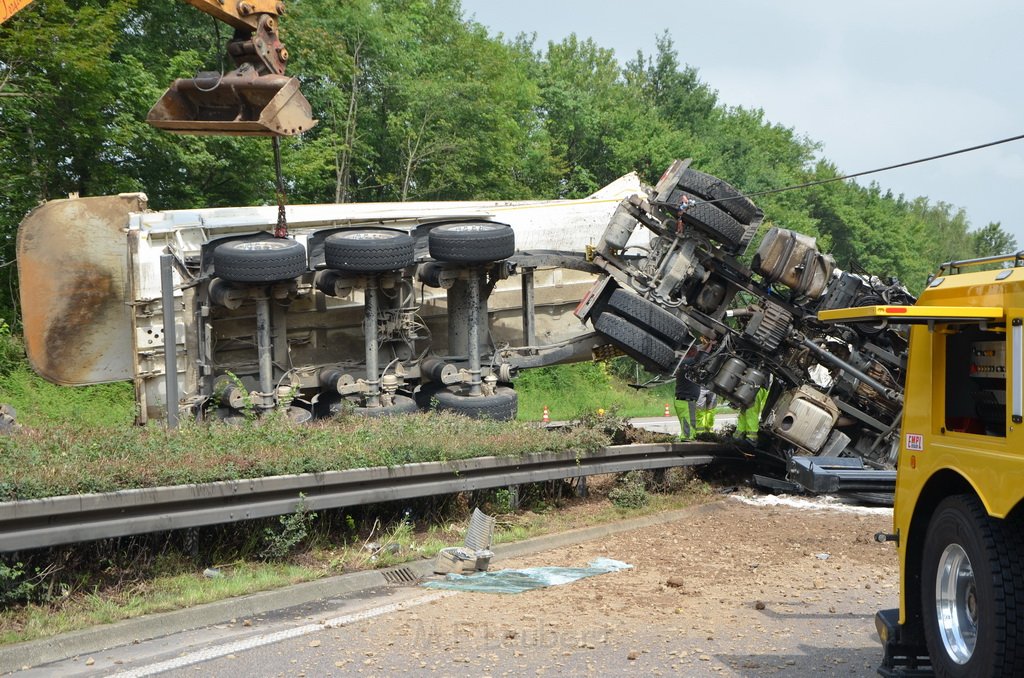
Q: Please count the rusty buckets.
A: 1